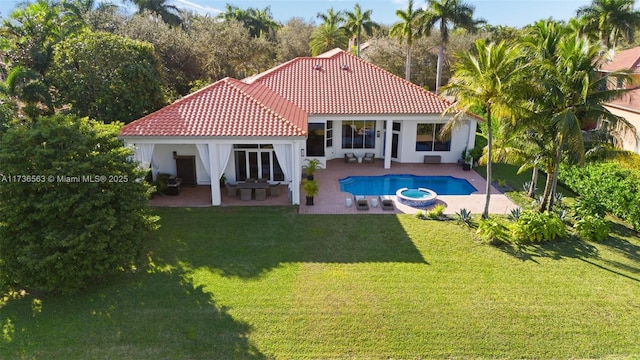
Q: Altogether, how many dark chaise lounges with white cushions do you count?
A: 2